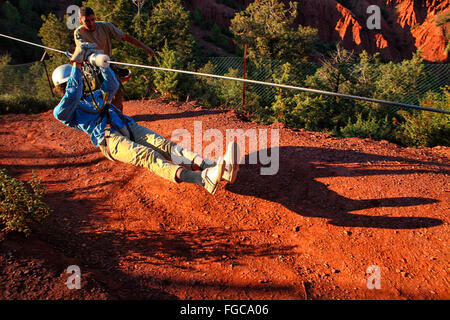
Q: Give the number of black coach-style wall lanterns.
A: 0